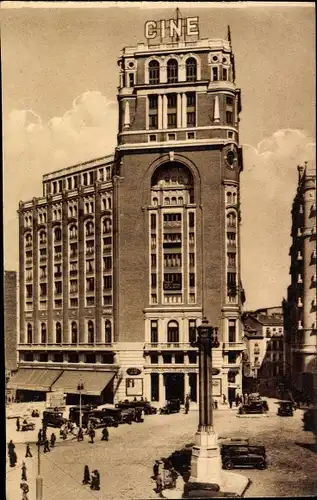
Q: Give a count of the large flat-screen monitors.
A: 0